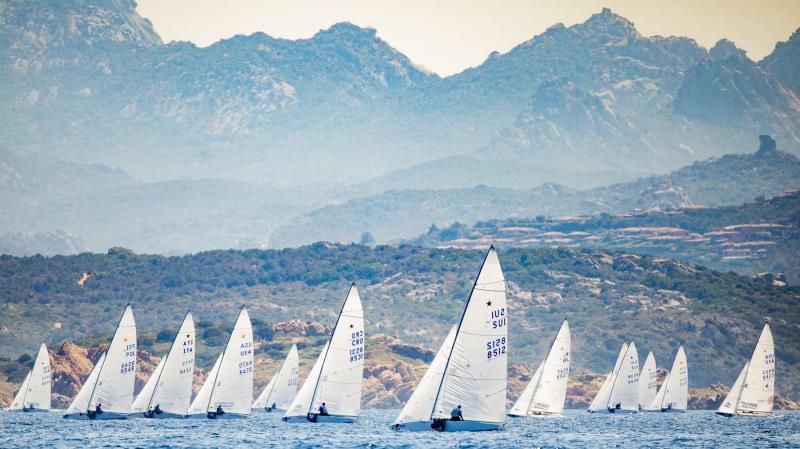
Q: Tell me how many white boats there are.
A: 12